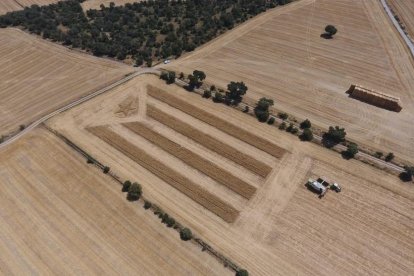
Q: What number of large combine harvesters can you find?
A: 1